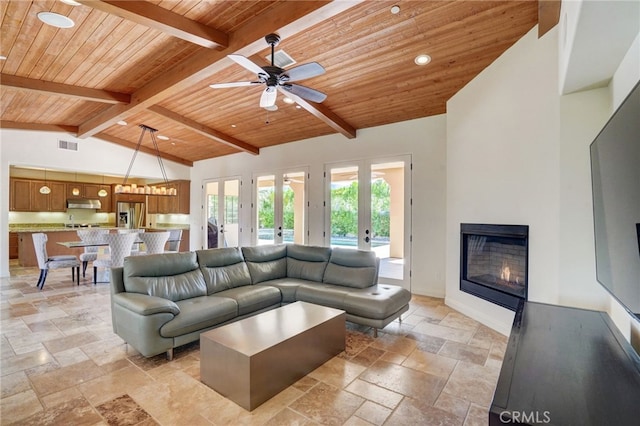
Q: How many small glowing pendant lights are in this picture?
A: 3